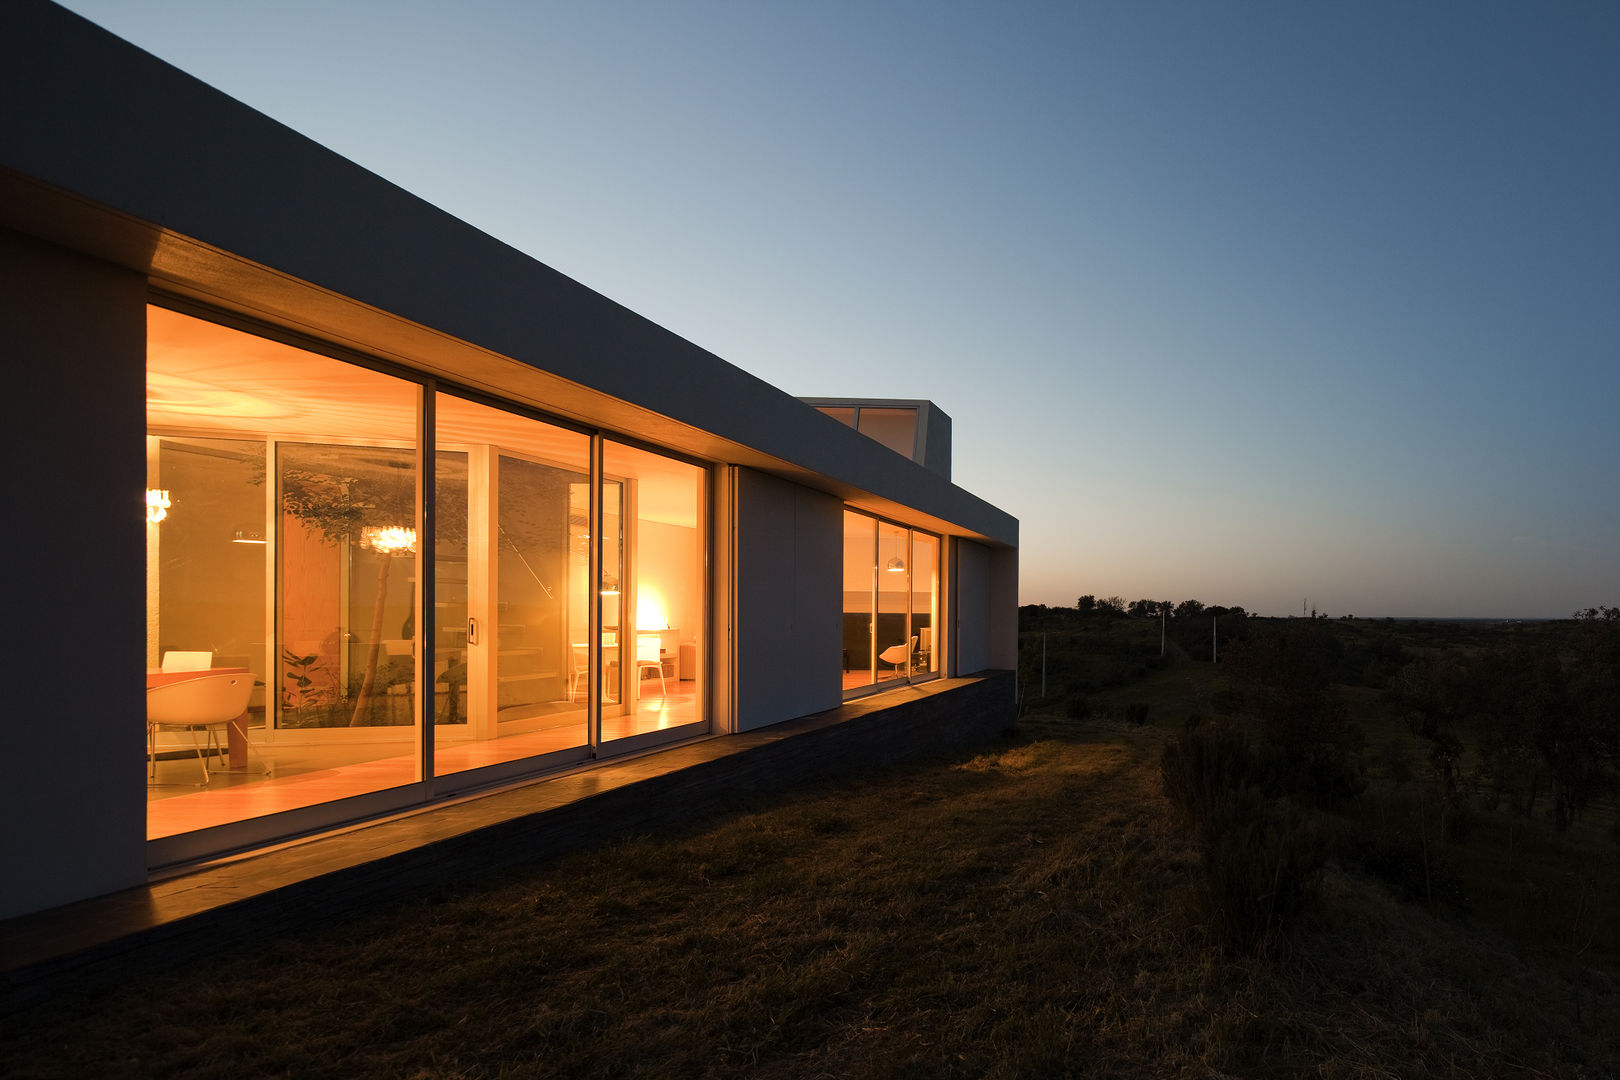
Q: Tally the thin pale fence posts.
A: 3